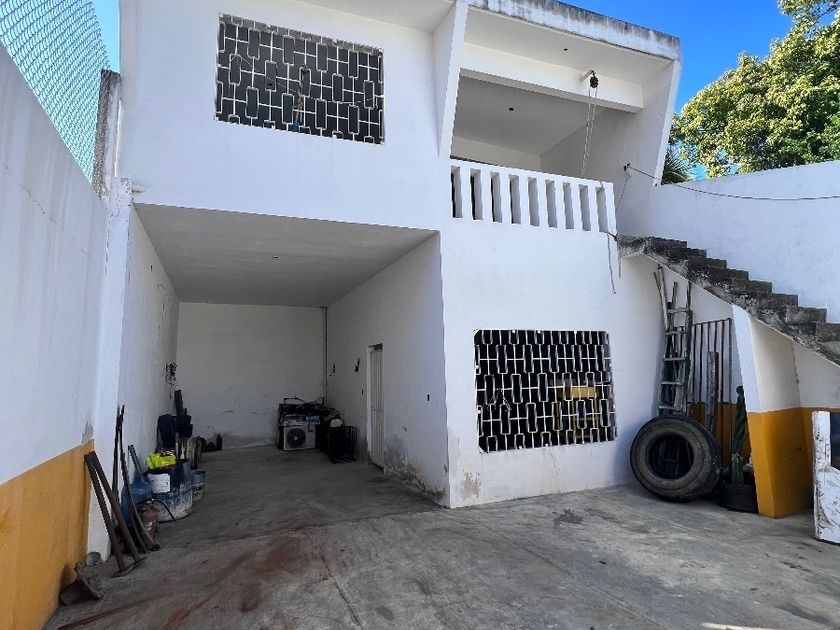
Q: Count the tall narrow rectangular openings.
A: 9